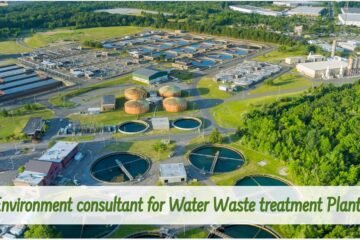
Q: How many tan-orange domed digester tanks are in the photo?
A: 4